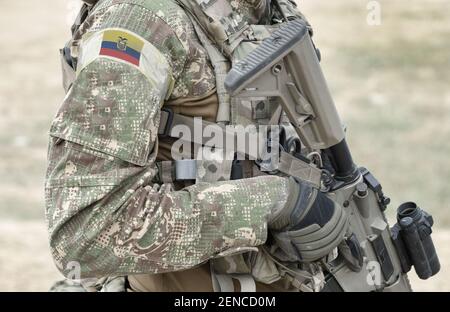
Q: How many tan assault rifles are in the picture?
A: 1